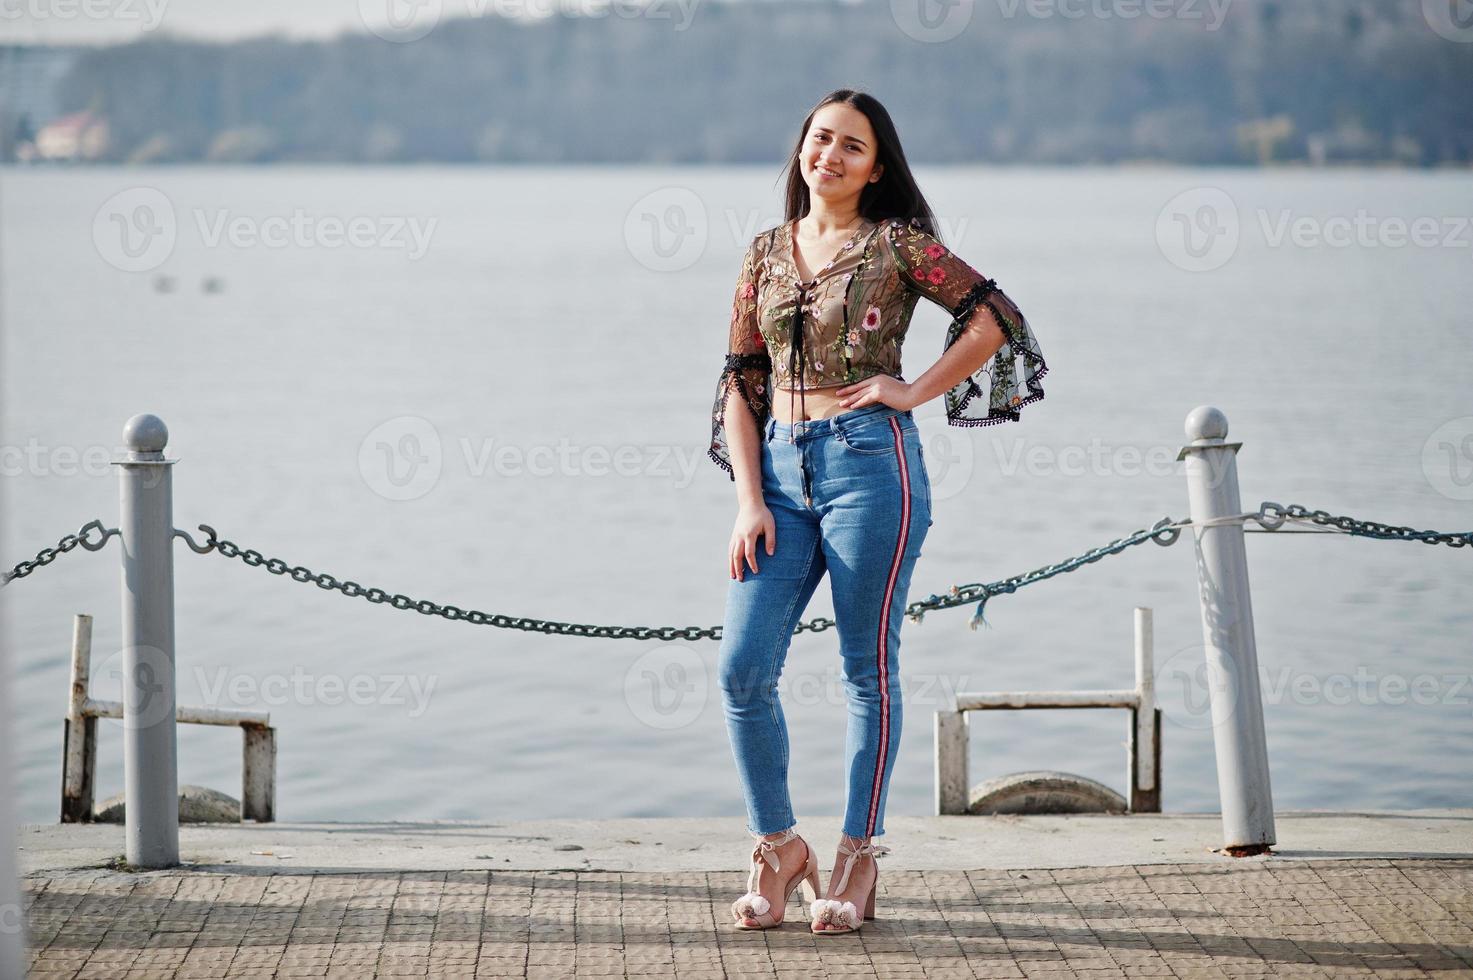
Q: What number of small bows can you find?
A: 2